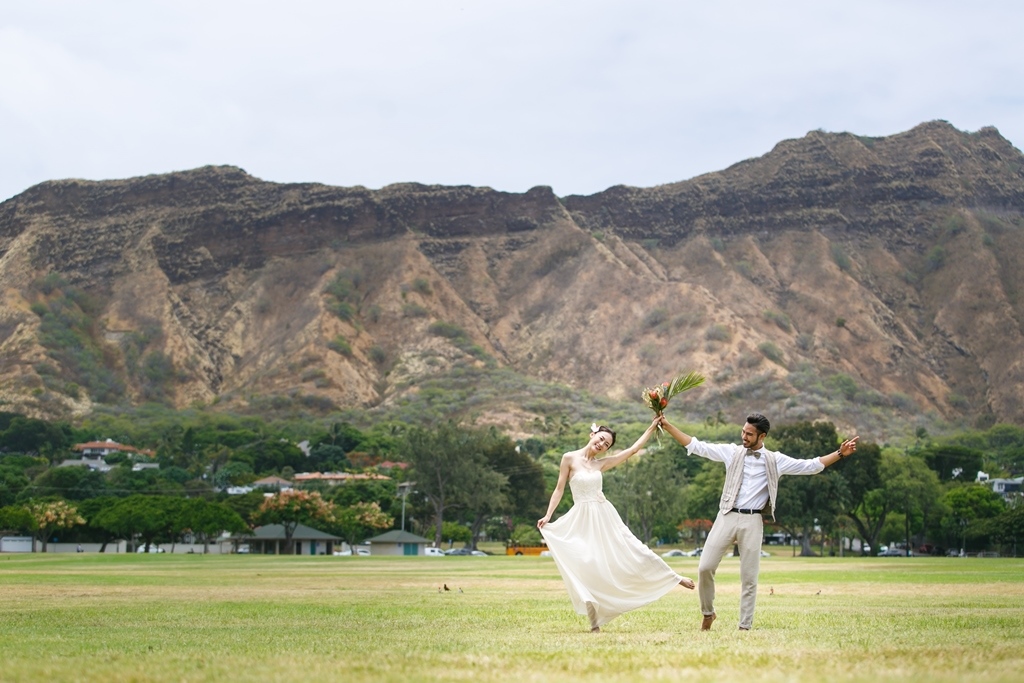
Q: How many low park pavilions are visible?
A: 2